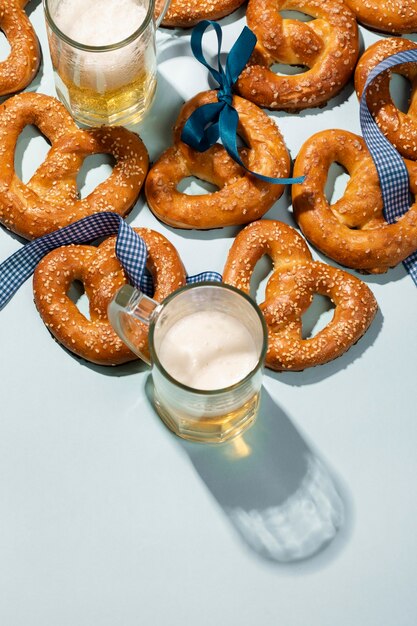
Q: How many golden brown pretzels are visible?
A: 10